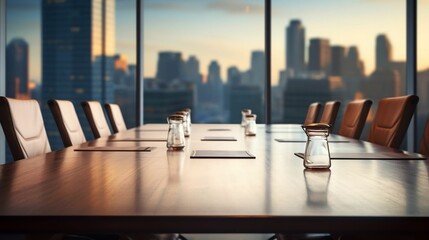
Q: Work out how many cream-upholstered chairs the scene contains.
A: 4